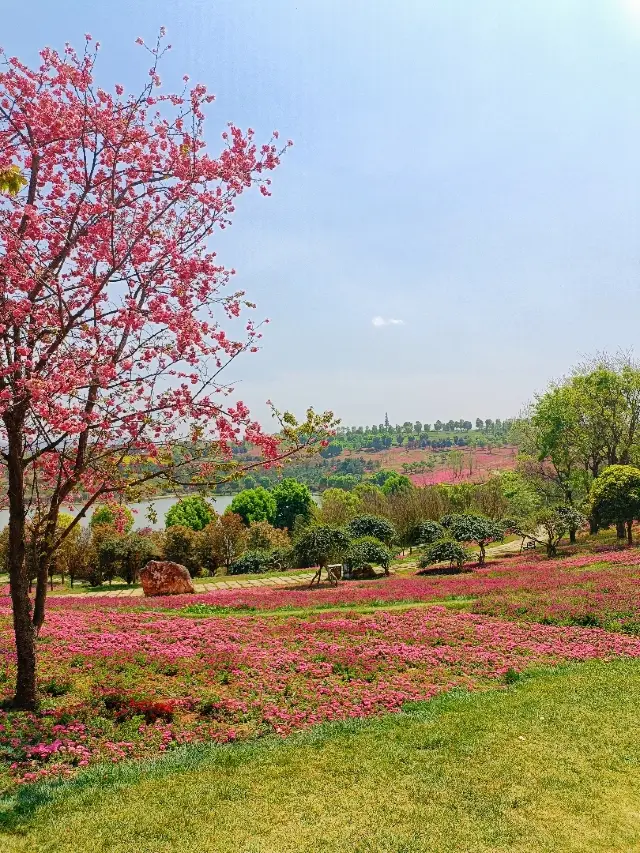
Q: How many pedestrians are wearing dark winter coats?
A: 0